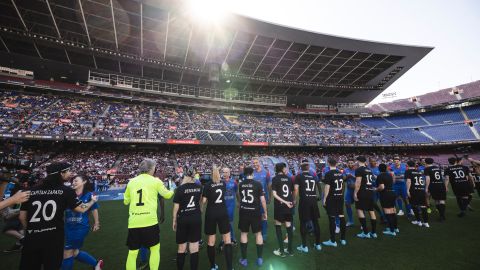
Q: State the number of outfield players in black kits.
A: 12